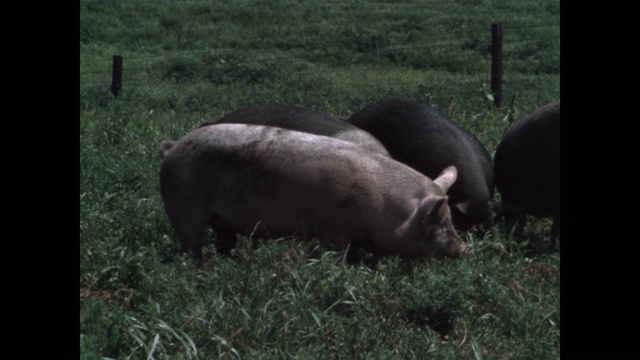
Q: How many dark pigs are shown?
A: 3